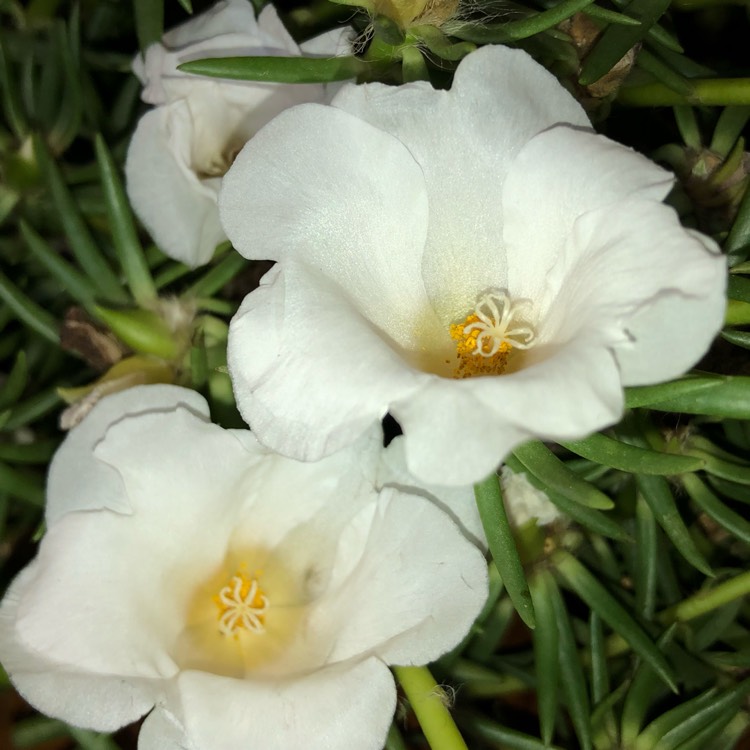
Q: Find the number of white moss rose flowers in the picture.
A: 3